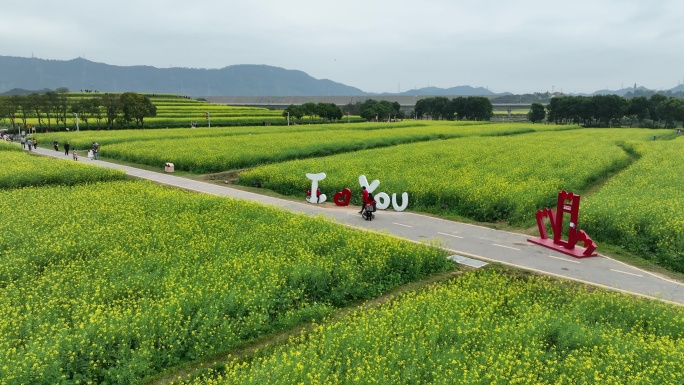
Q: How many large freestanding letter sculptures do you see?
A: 4